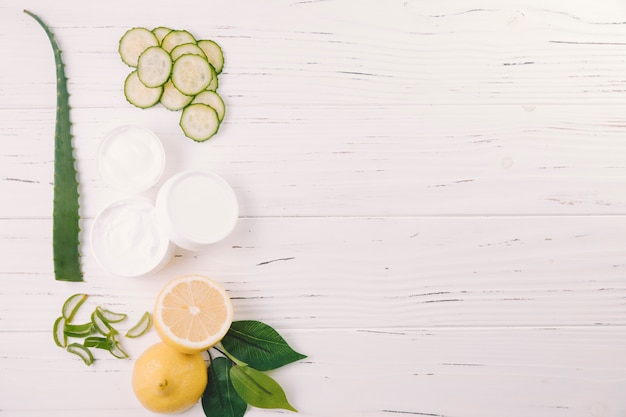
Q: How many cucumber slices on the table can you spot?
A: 12